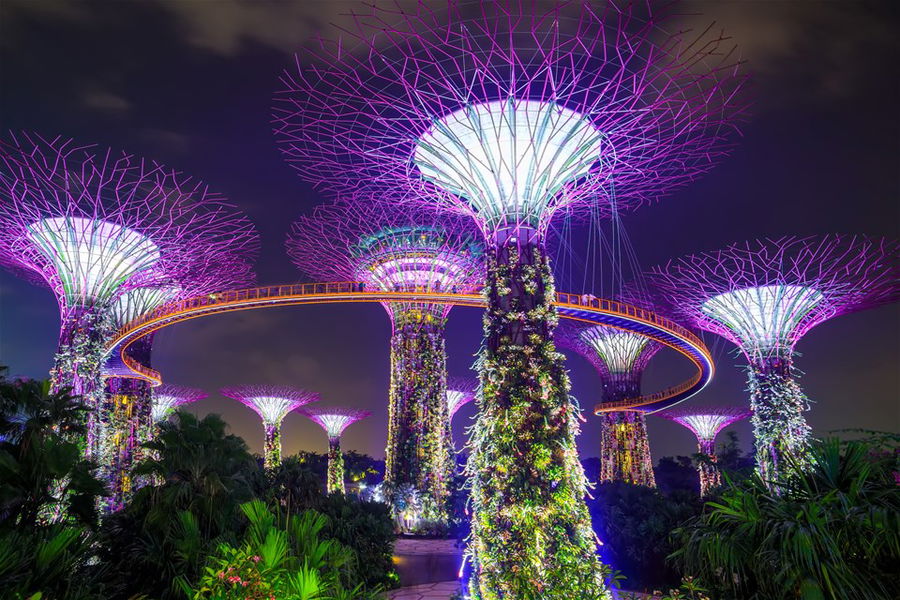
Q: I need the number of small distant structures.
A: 5